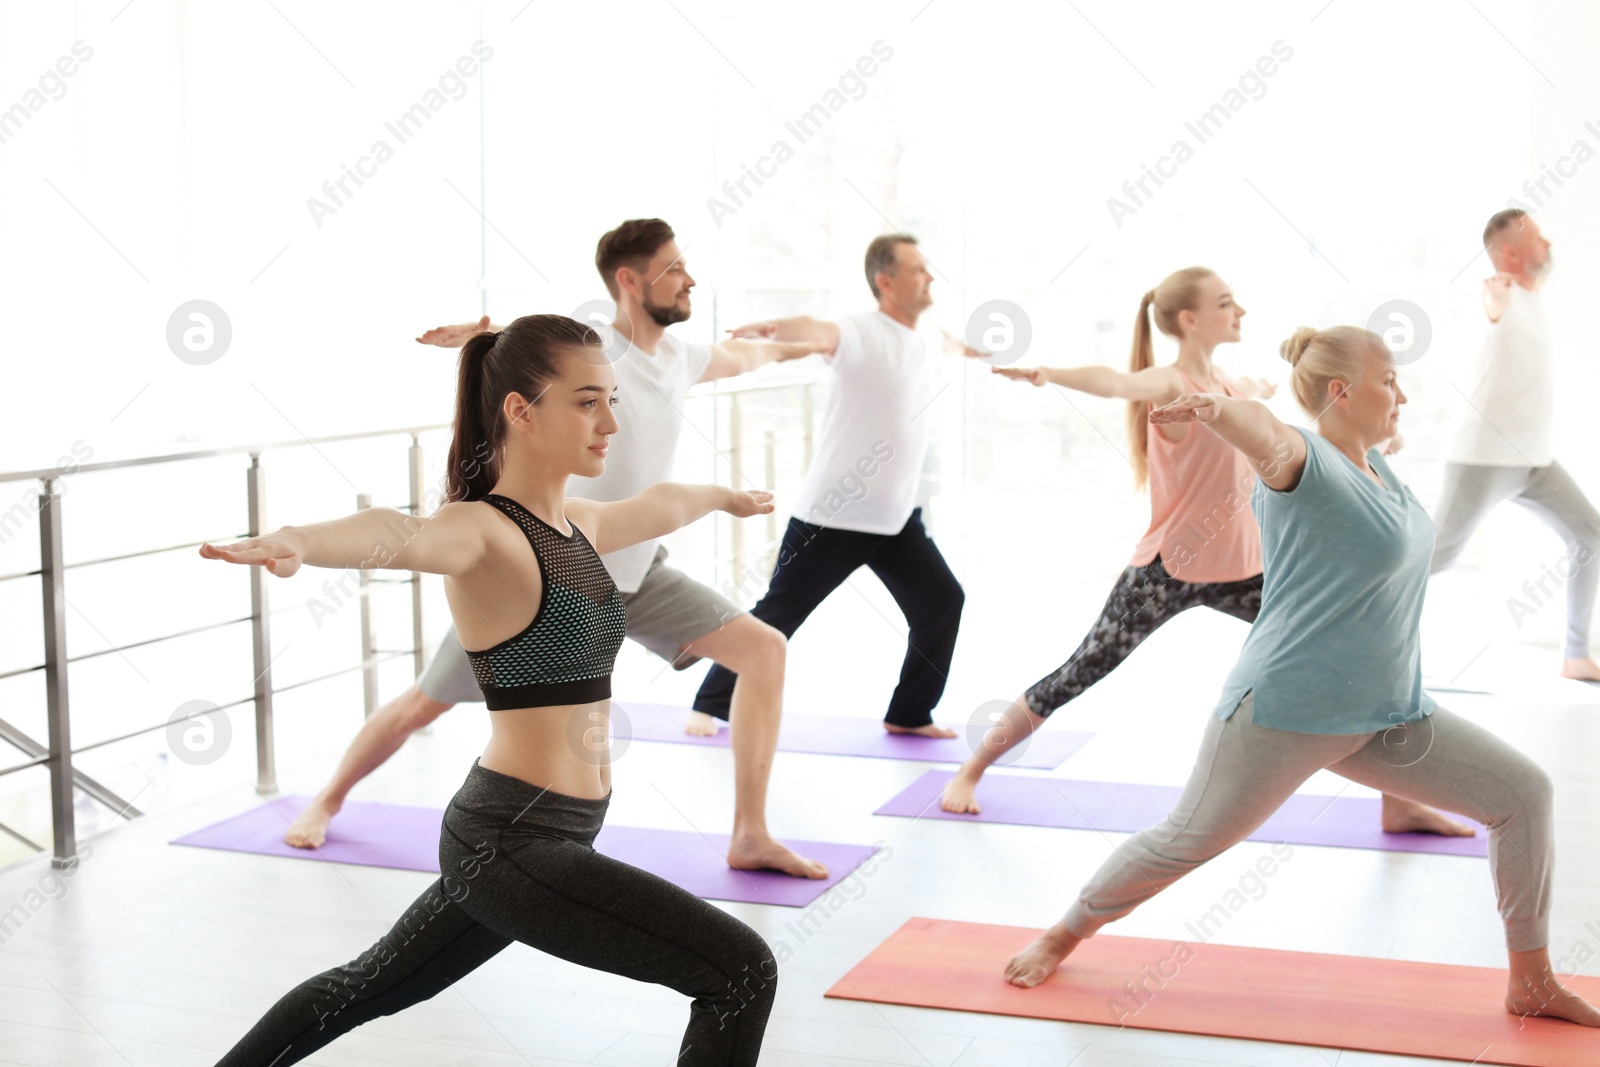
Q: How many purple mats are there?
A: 3